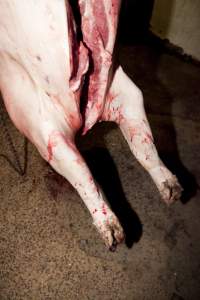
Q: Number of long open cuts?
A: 1